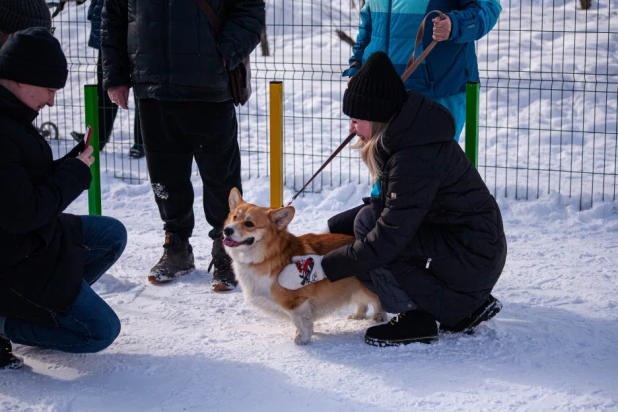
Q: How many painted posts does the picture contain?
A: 3